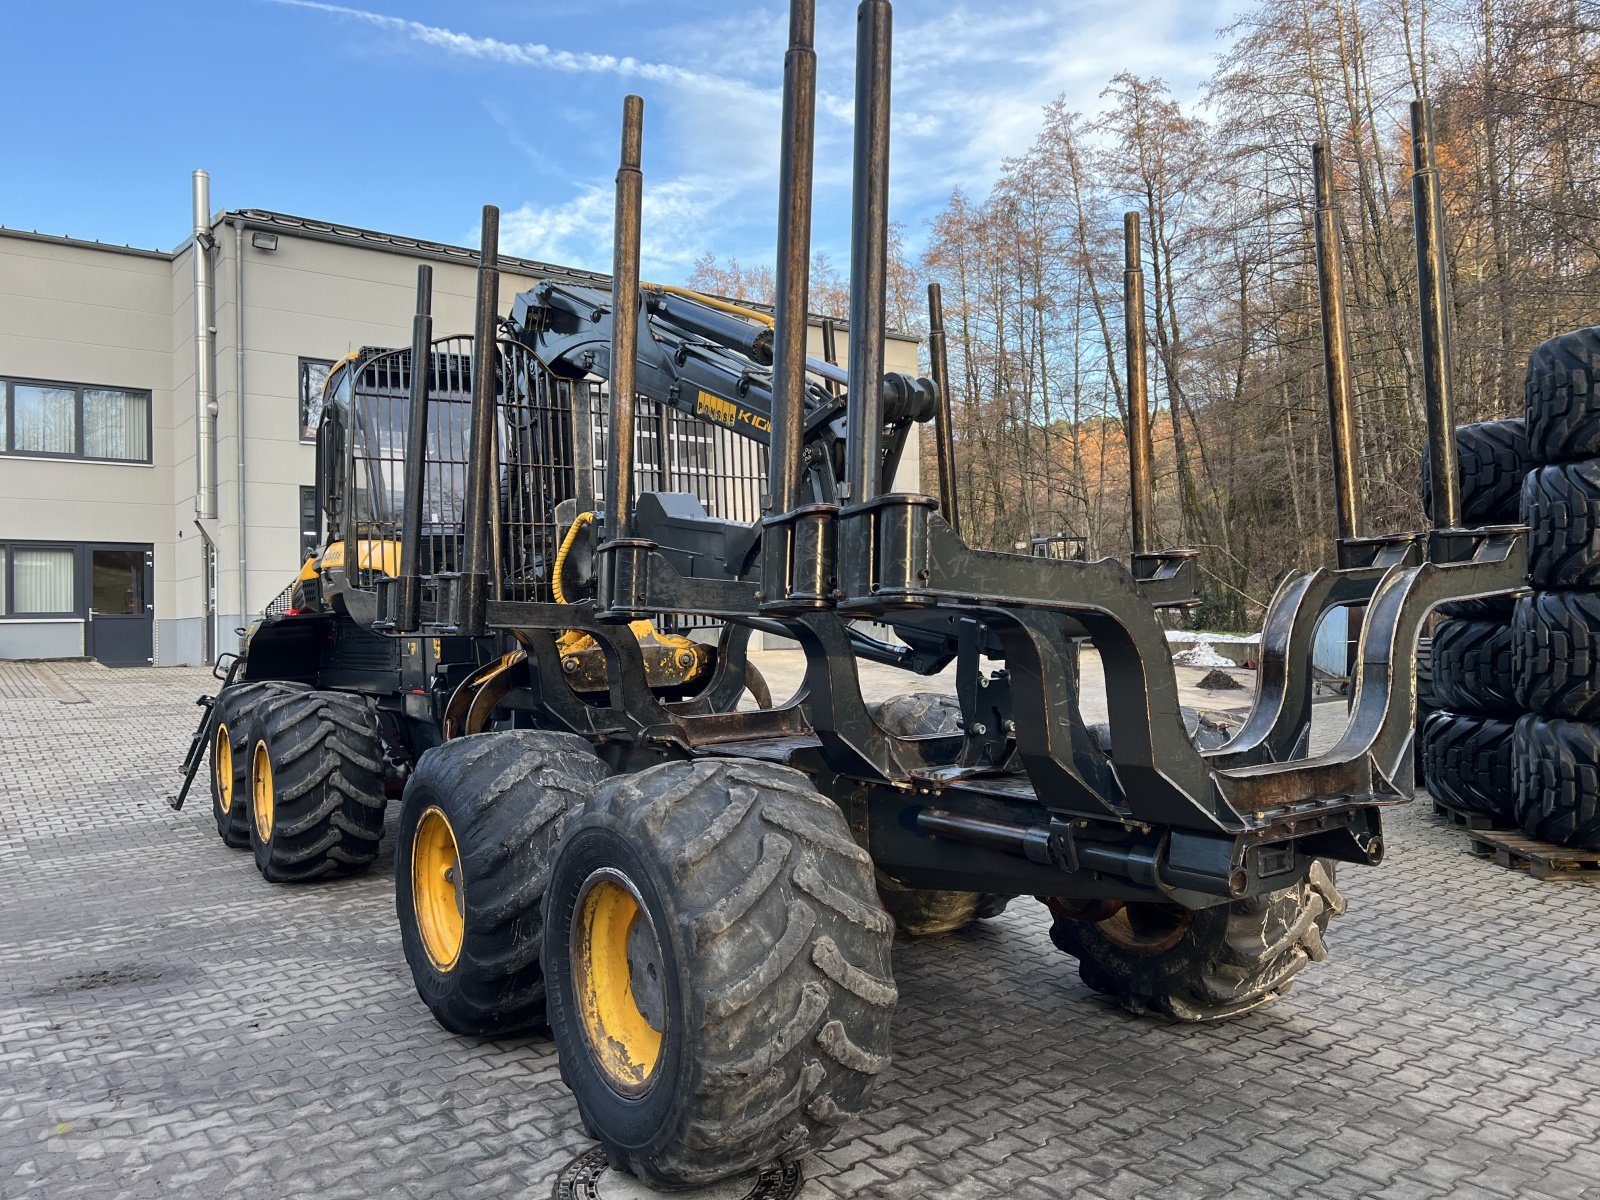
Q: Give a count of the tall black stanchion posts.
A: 10